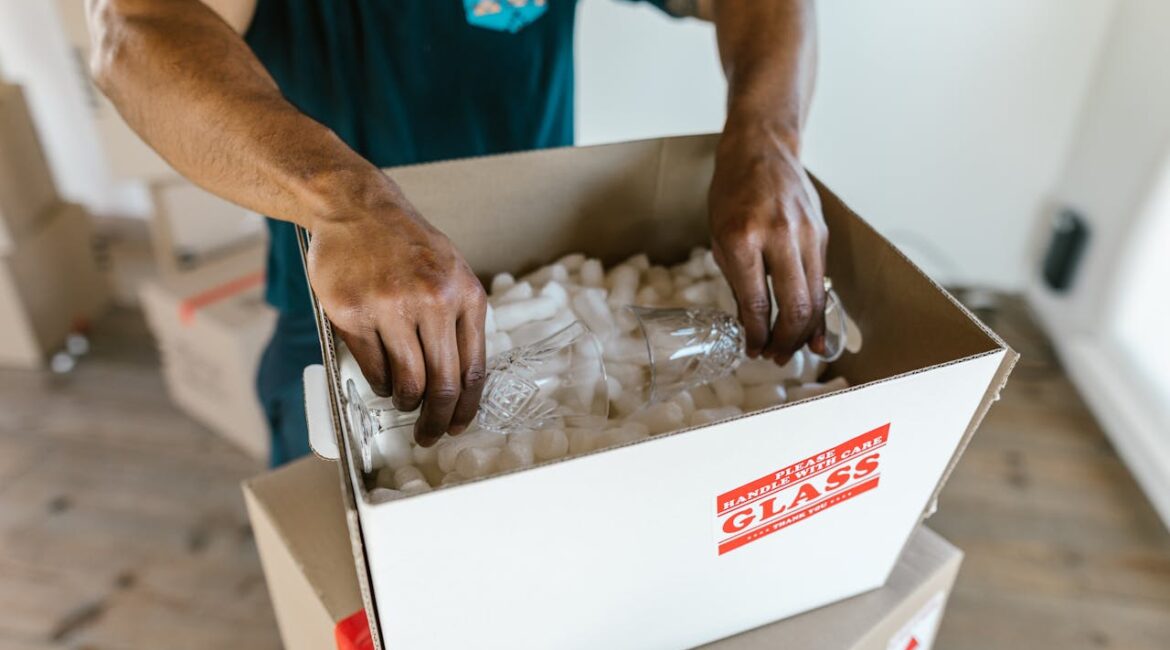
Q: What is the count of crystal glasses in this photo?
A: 2